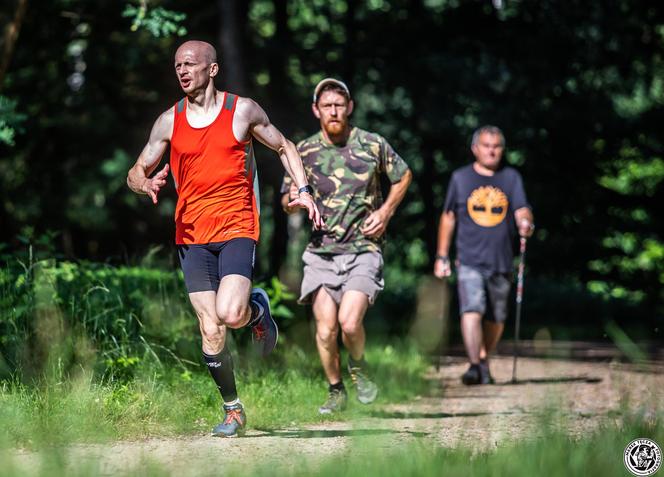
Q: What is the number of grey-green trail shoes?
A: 2